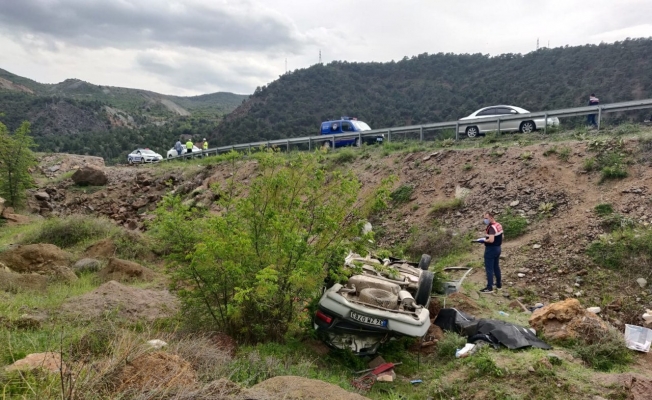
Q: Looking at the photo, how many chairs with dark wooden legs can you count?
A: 0